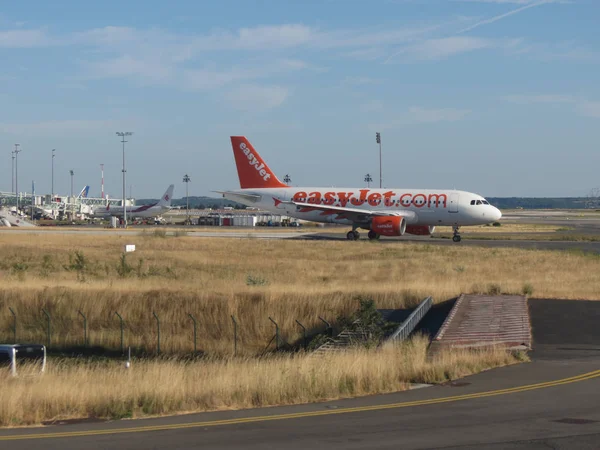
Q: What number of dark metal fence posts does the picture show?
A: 10